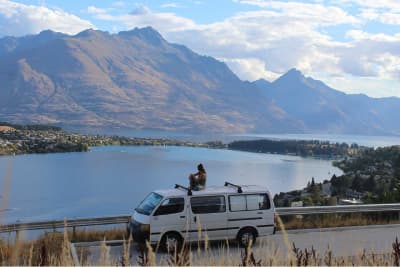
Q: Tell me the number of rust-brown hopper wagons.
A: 0